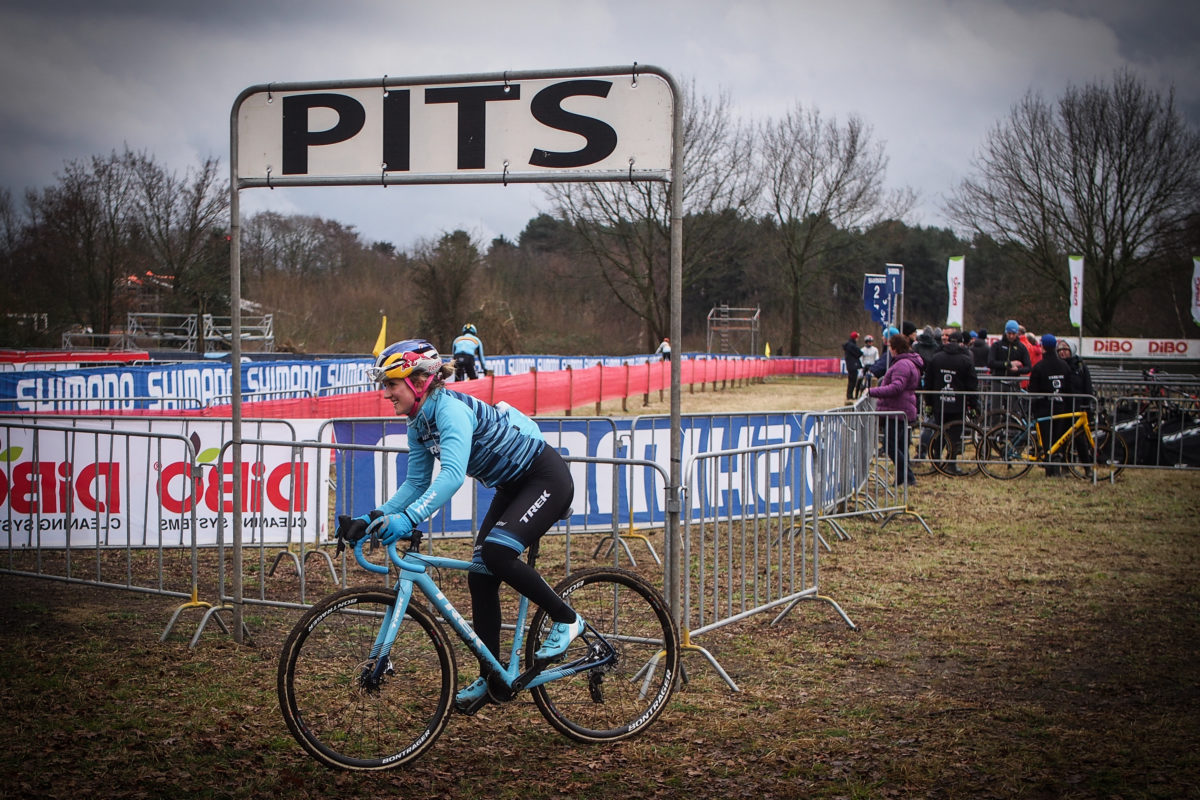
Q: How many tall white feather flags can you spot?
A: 3